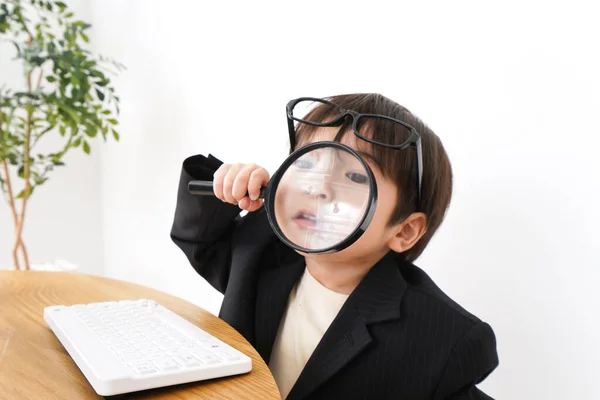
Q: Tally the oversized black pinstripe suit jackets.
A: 1